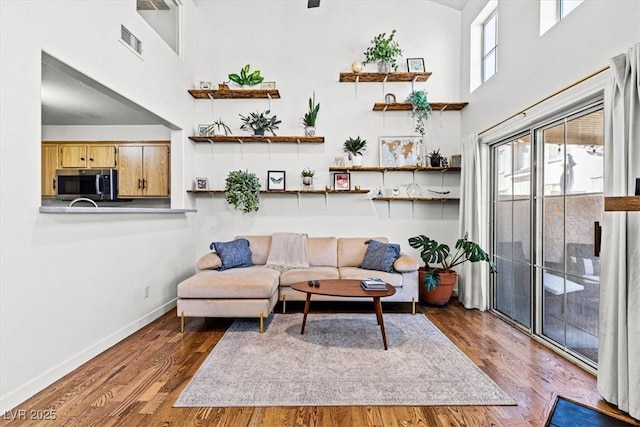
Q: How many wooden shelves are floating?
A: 7